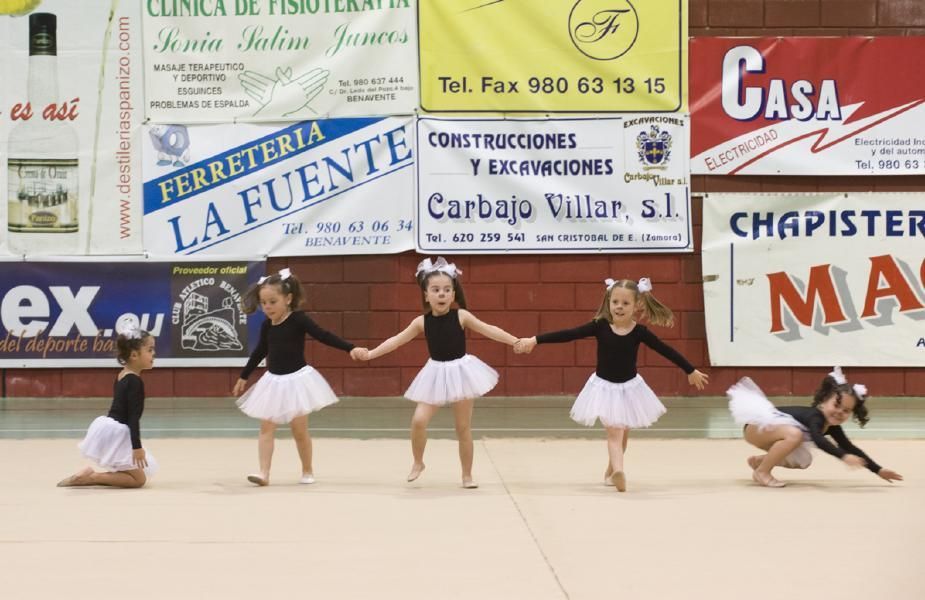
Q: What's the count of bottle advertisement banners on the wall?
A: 1